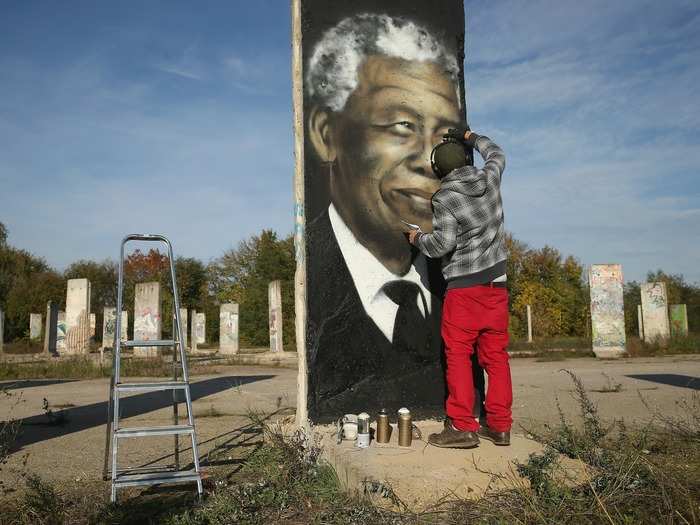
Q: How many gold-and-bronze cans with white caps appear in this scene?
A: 1